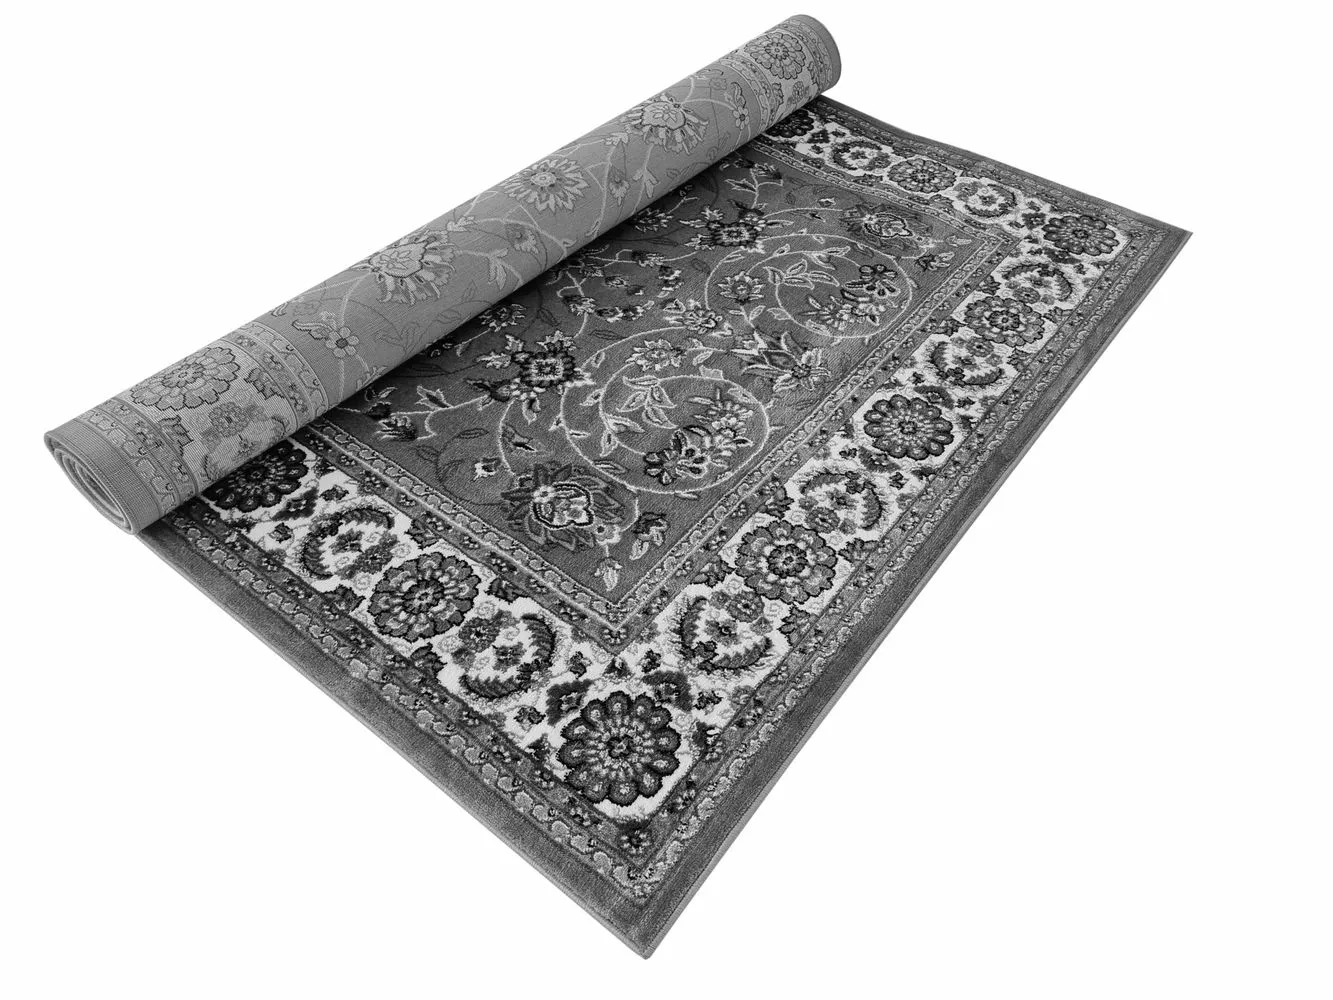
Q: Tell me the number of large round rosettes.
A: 11